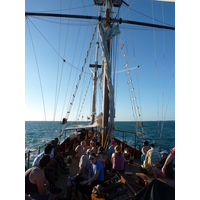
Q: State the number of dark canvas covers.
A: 1